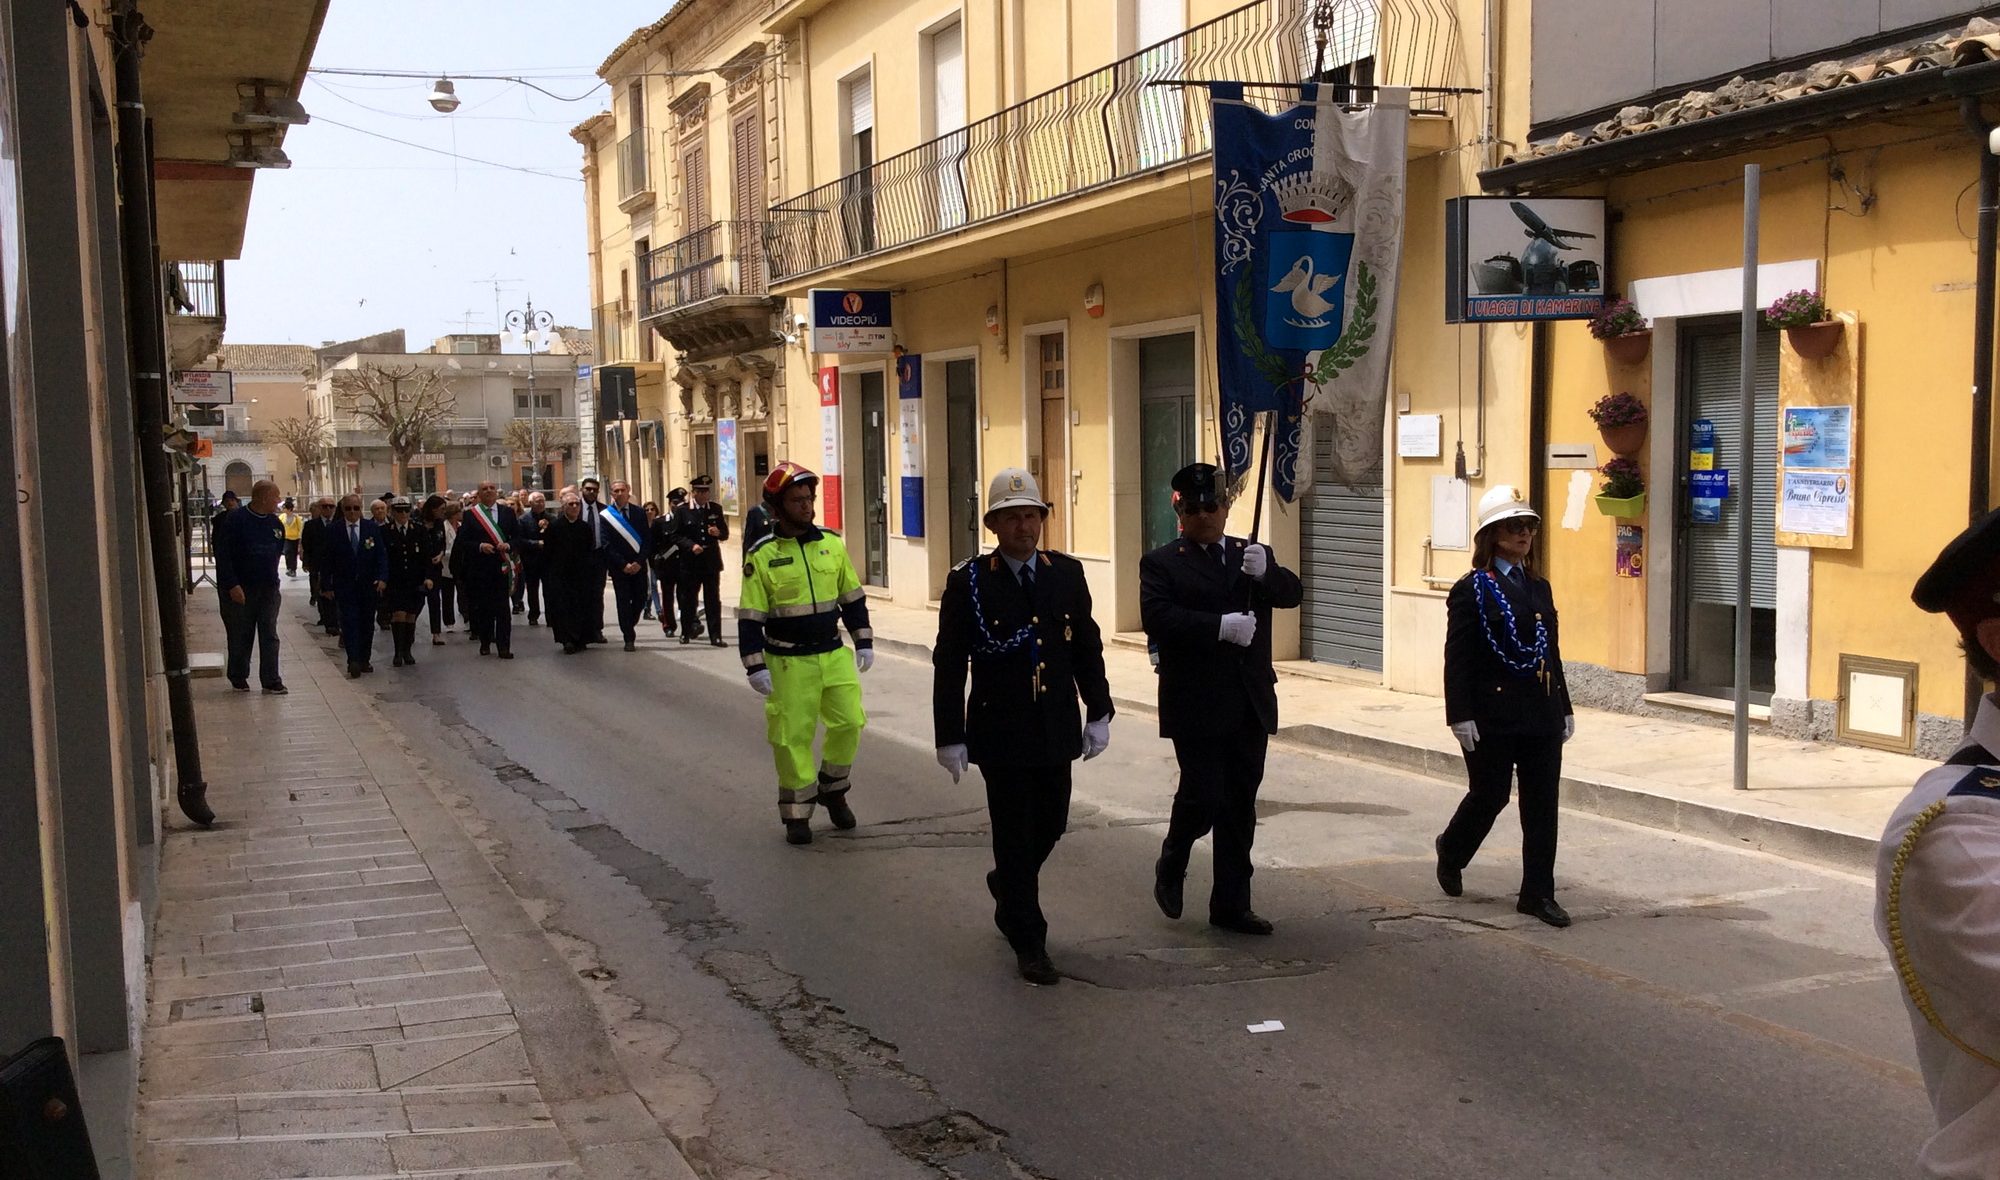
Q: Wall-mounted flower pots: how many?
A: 4